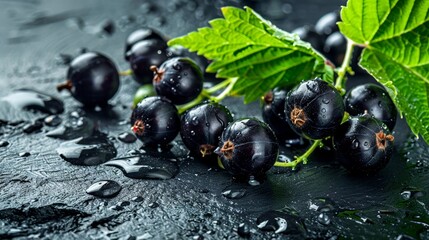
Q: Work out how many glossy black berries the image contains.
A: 15